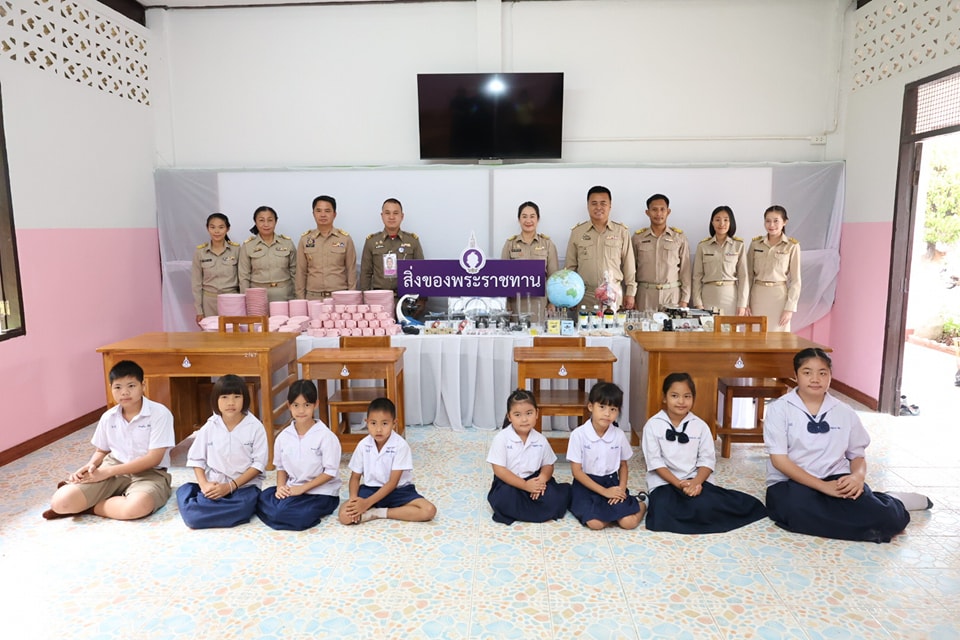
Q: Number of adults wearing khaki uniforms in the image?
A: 9